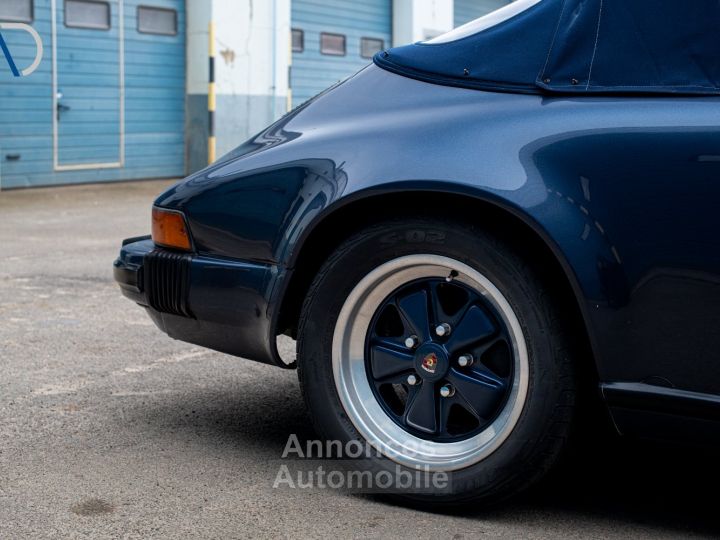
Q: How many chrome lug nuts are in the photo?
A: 5